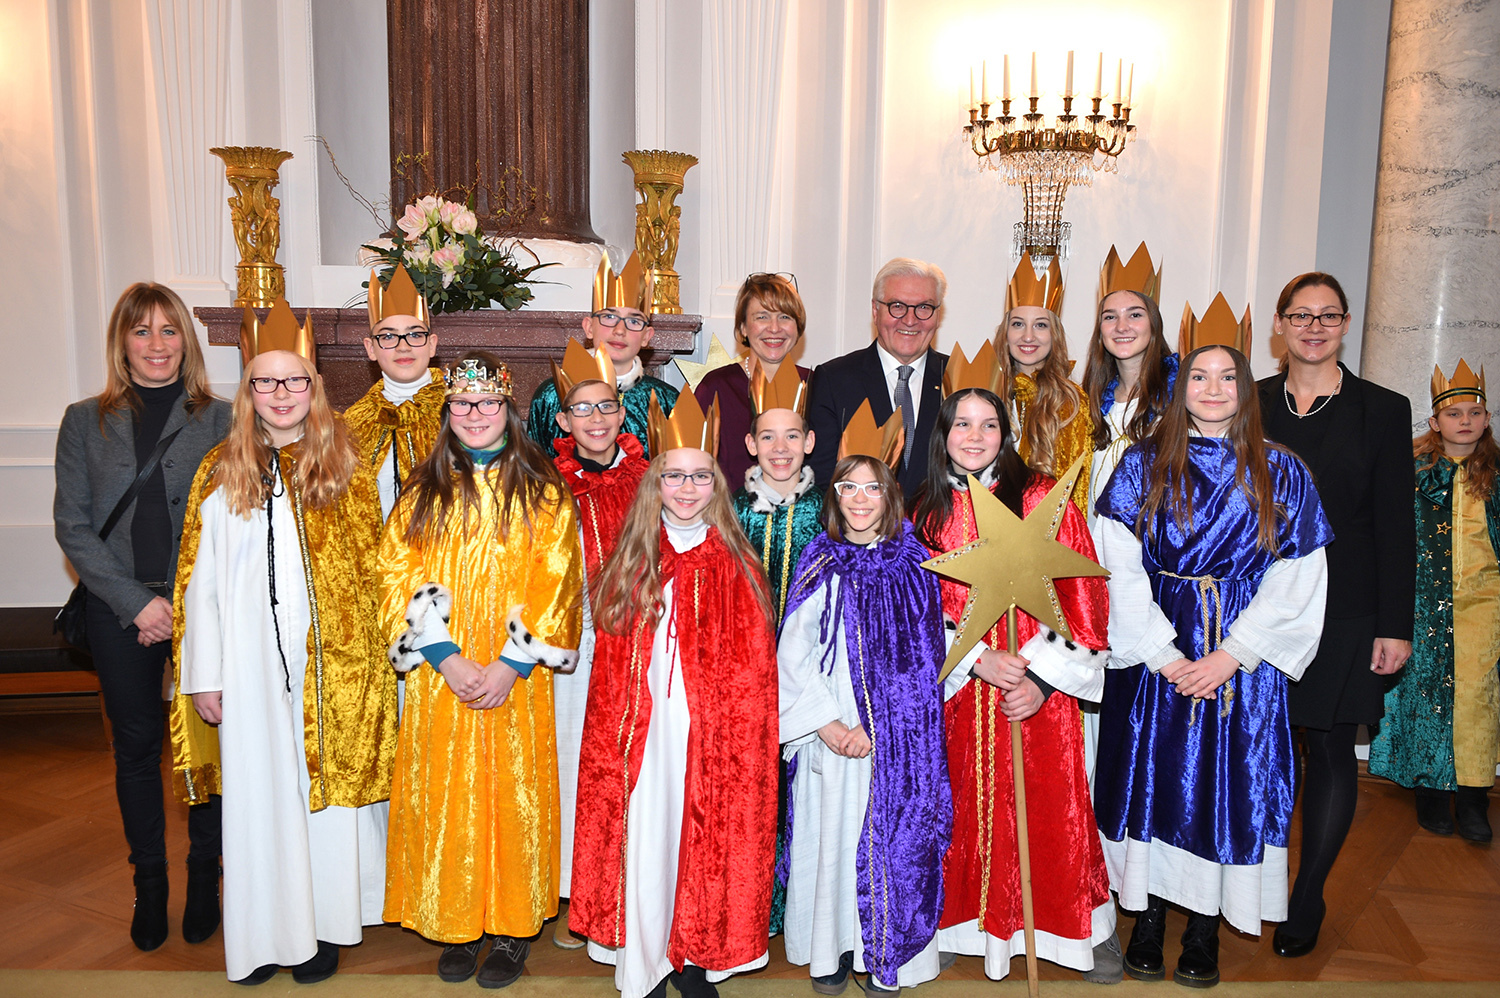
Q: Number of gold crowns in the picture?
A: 13